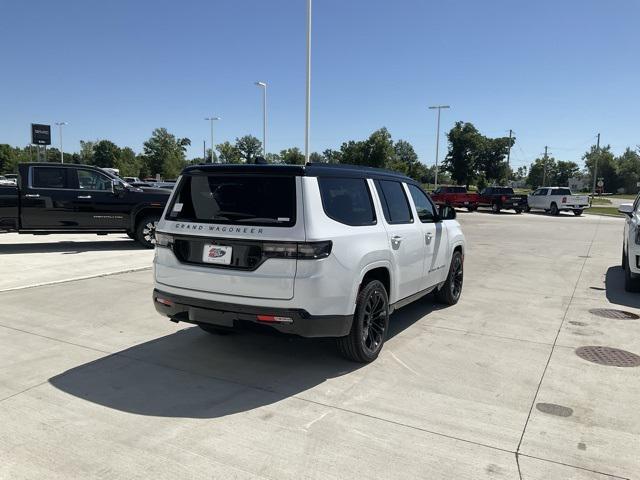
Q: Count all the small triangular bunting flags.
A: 0